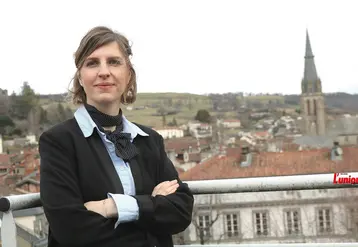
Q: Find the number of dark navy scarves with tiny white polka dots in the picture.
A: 1